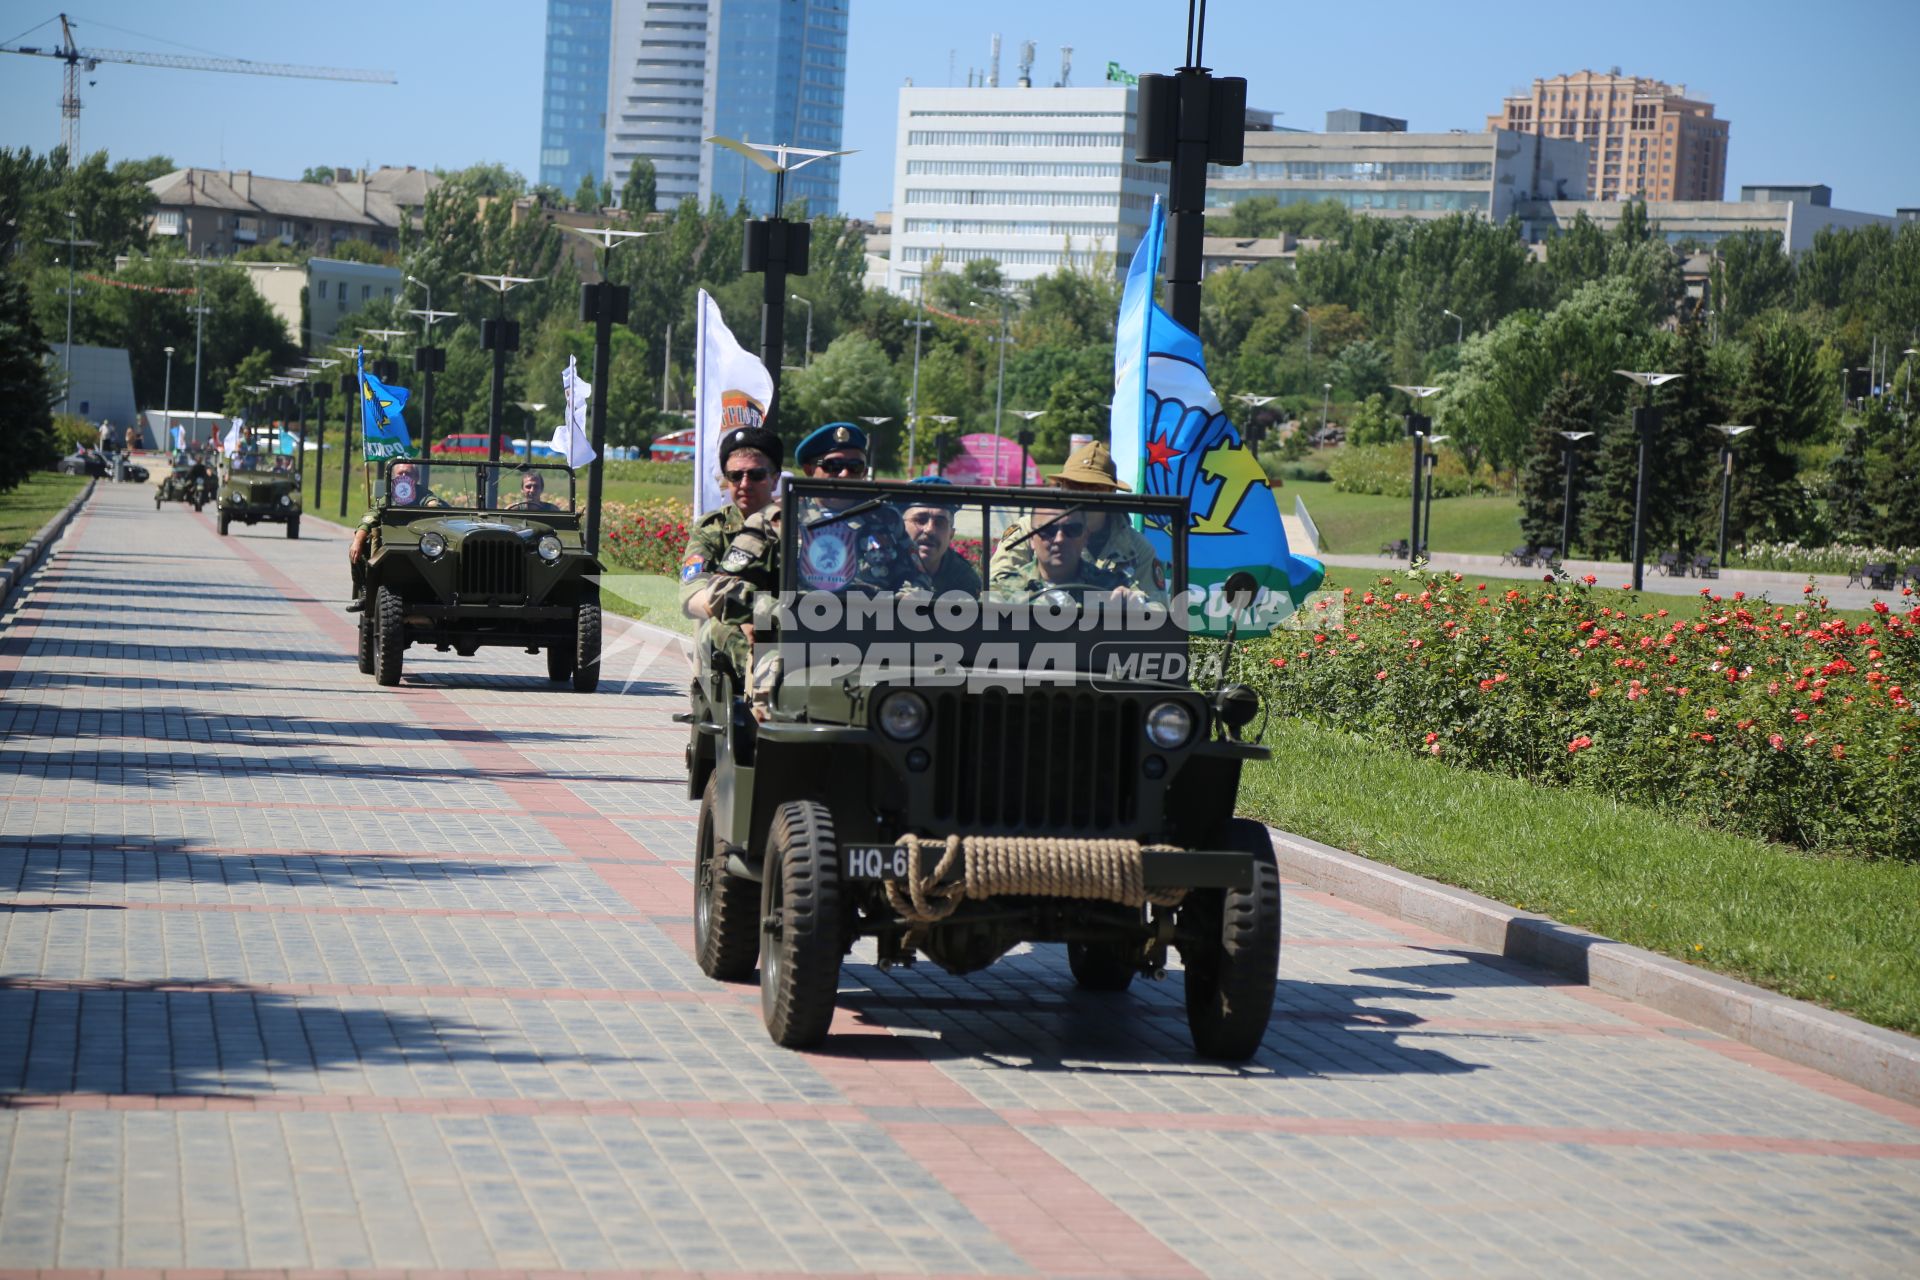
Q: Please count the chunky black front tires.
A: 6